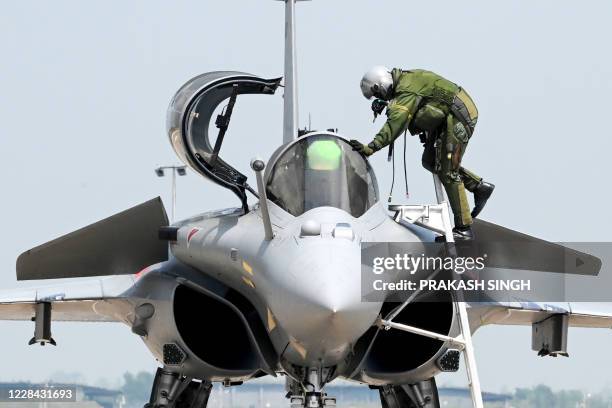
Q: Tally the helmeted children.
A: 0